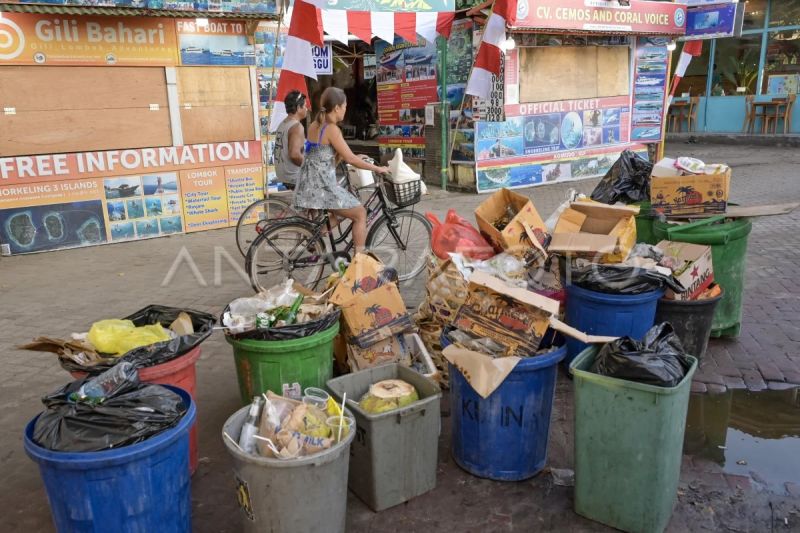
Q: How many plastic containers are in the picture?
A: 11